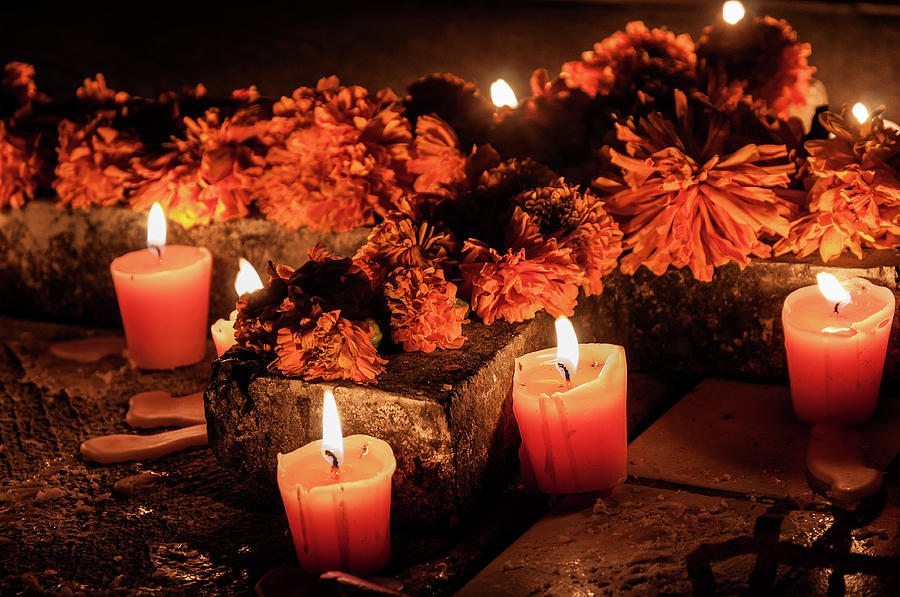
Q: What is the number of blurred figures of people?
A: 0